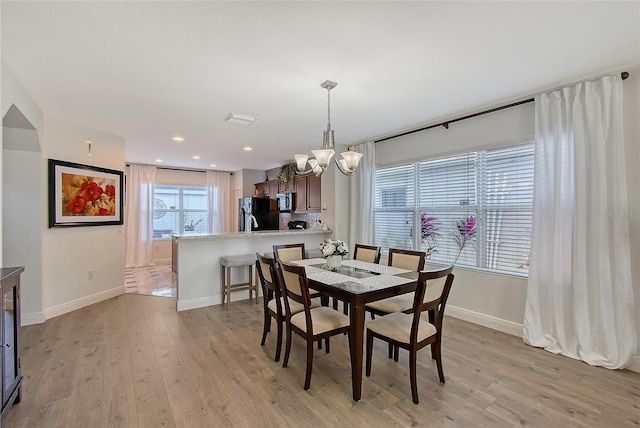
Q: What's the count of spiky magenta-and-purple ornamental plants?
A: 2